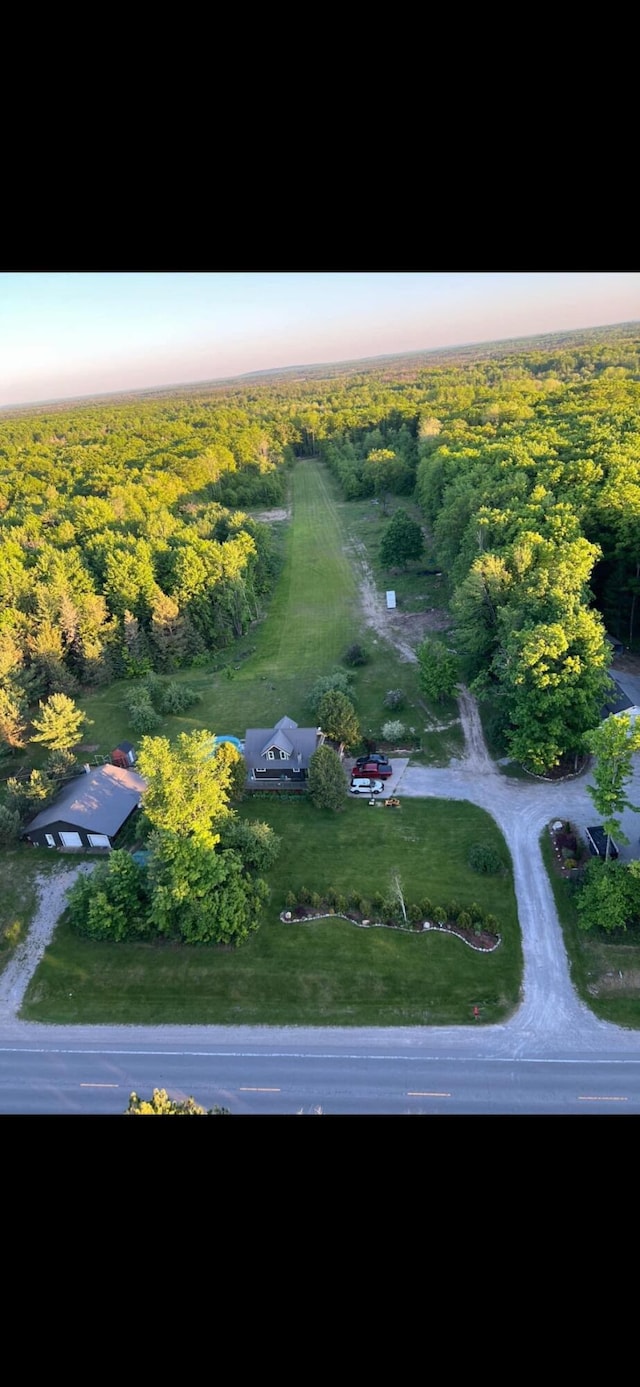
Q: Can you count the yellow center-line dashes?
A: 4